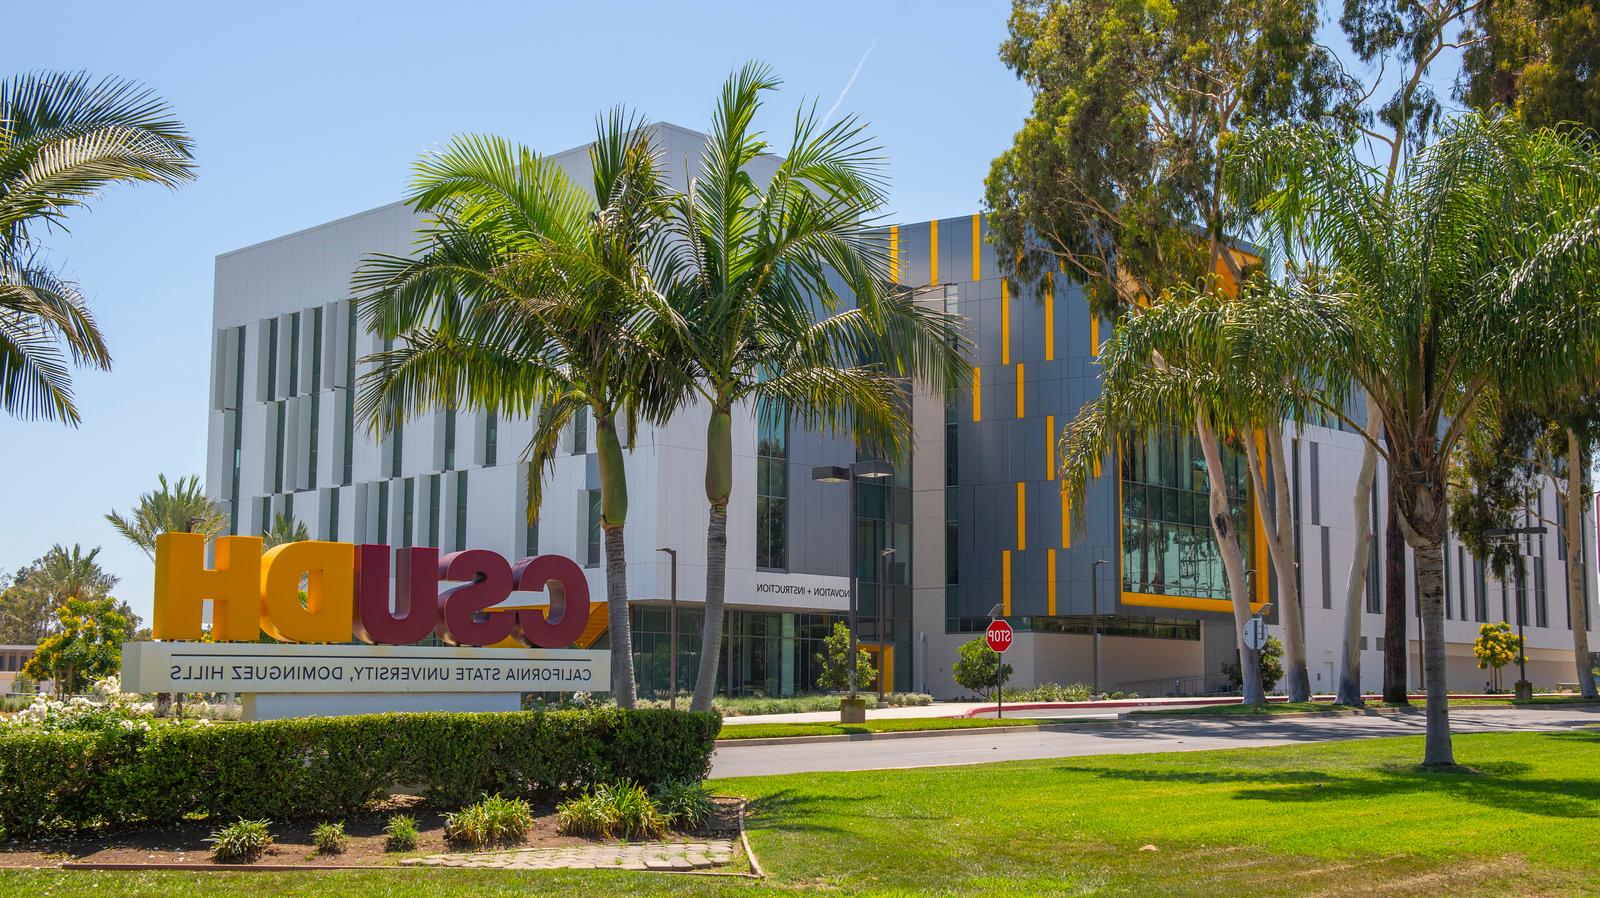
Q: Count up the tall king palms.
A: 2